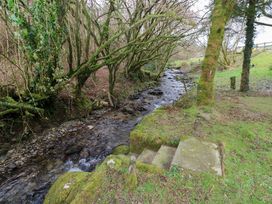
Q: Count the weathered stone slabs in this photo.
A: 3